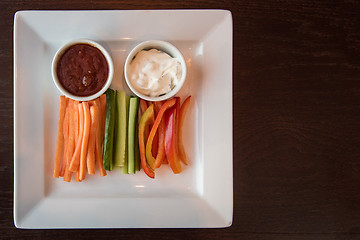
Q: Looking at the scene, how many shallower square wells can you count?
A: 1